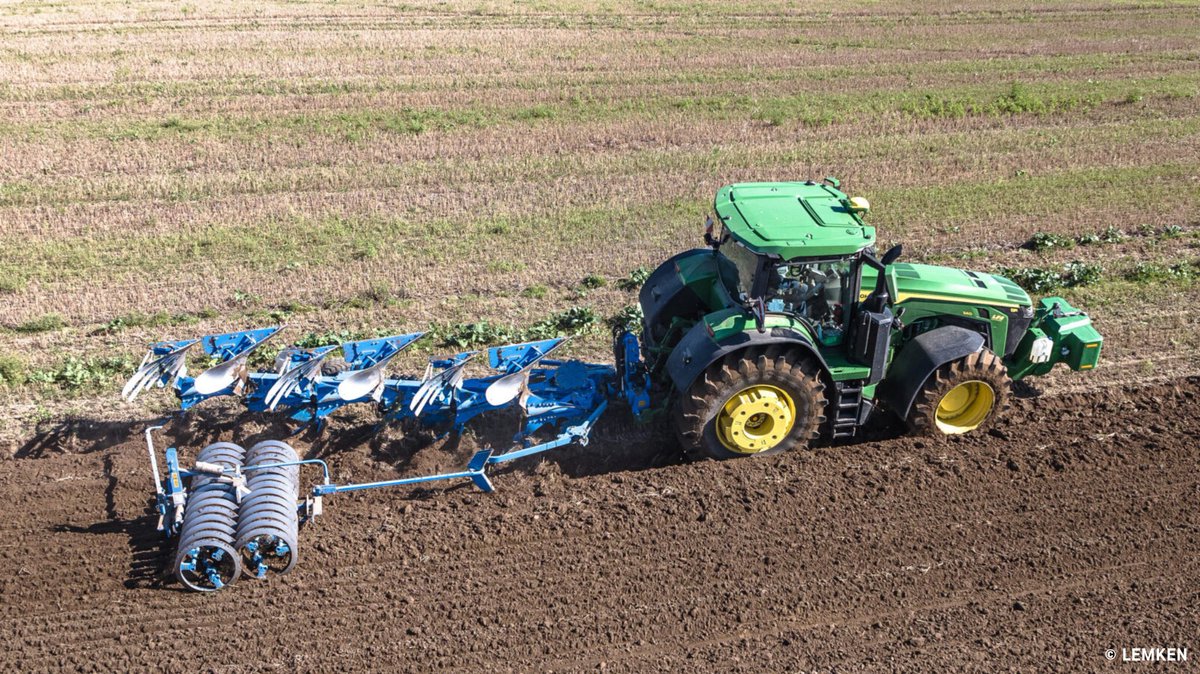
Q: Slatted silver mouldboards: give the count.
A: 3